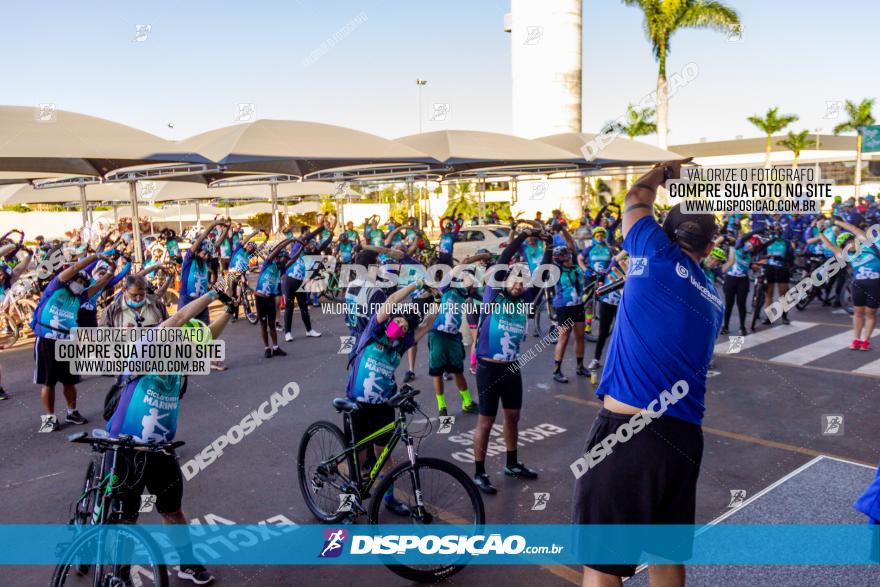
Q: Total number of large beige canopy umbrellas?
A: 4